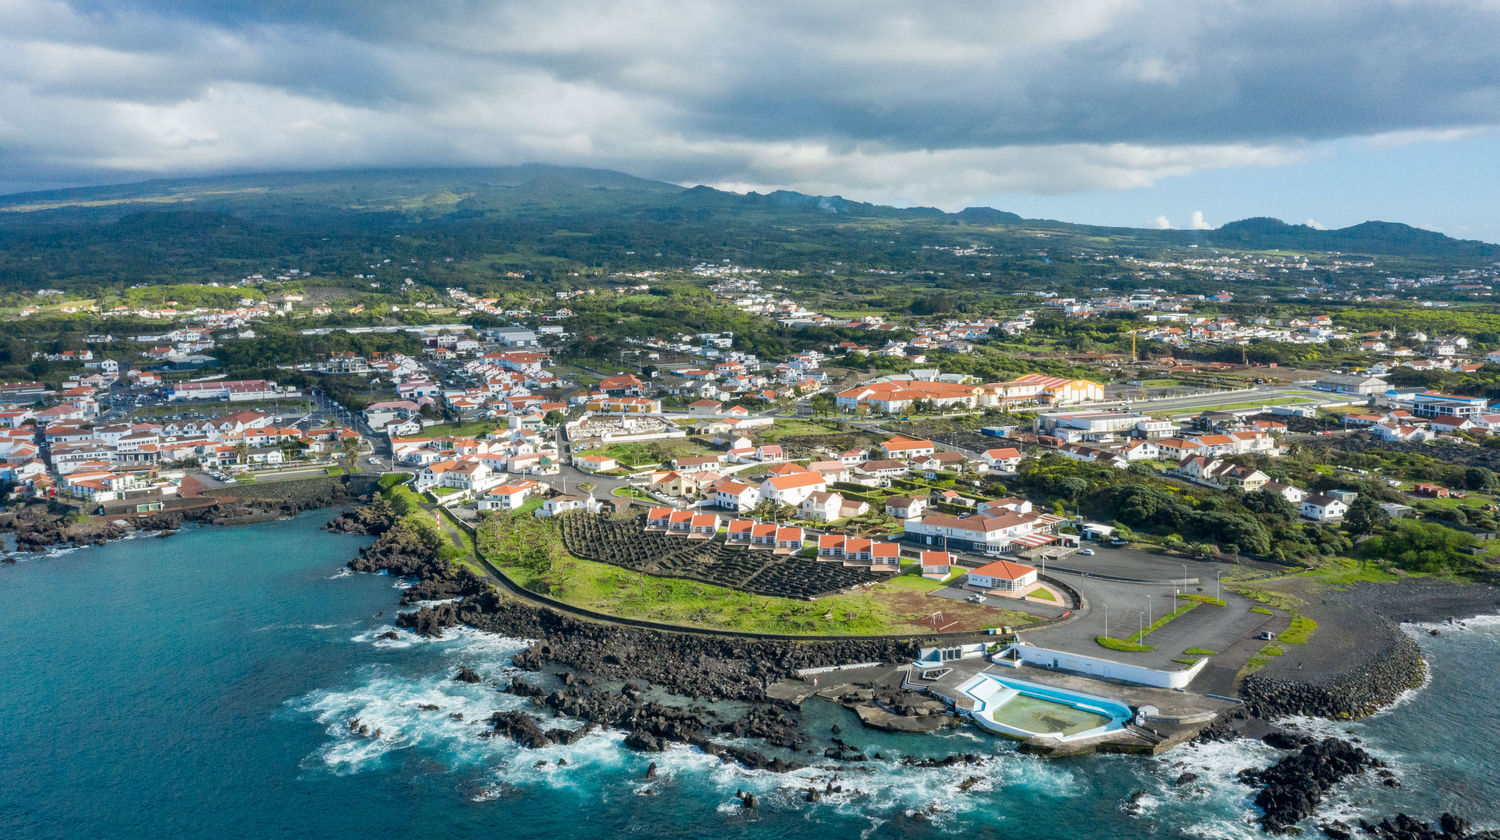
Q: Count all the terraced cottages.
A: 9